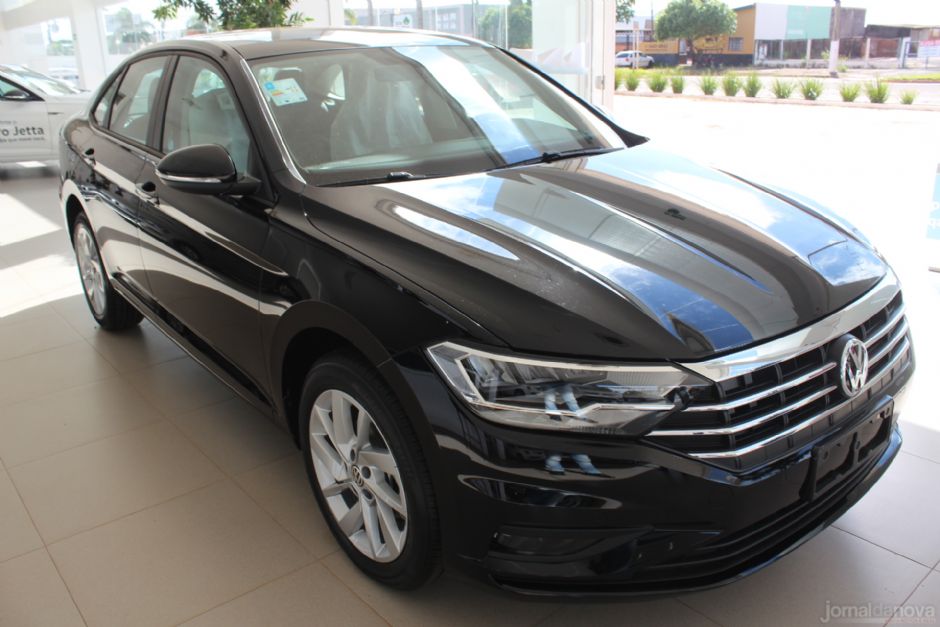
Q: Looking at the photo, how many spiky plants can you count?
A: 12